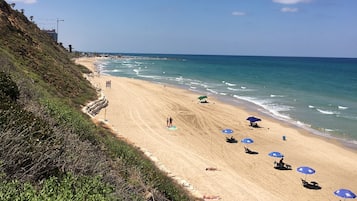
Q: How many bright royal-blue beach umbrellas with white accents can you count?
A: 5